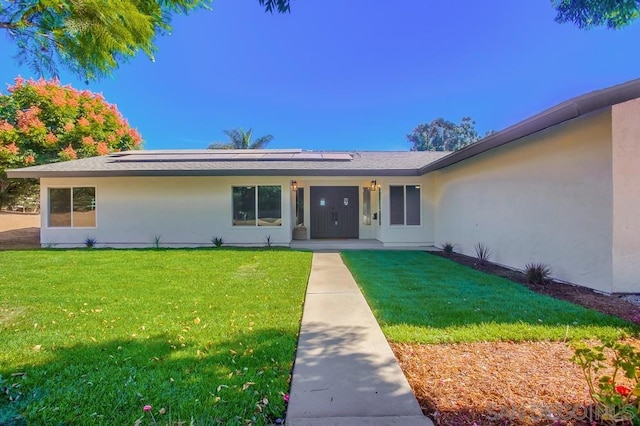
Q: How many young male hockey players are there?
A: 0